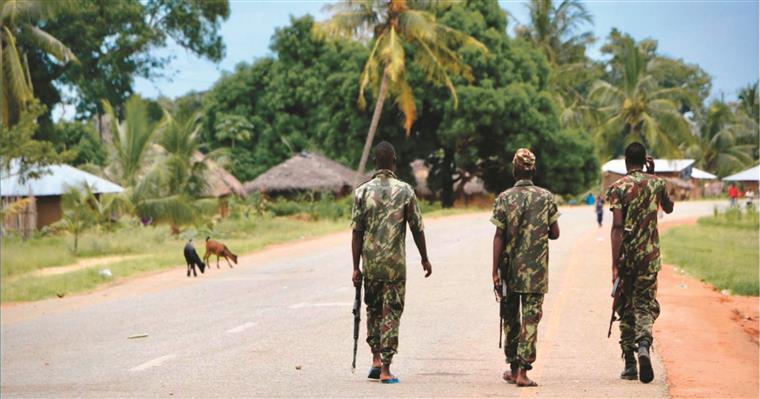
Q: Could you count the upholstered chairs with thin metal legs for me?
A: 0